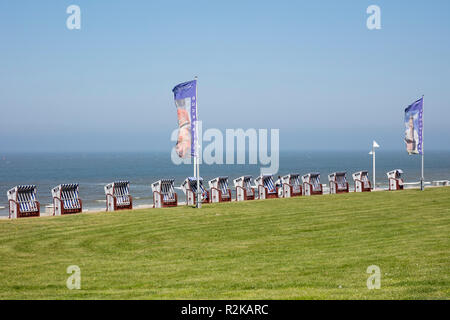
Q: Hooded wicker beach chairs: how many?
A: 13